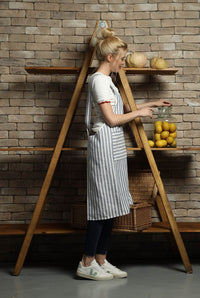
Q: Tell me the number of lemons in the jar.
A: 11